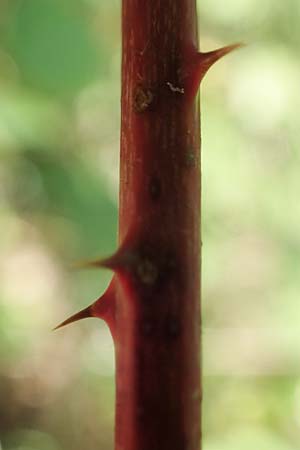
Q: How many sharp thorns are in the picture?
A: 3